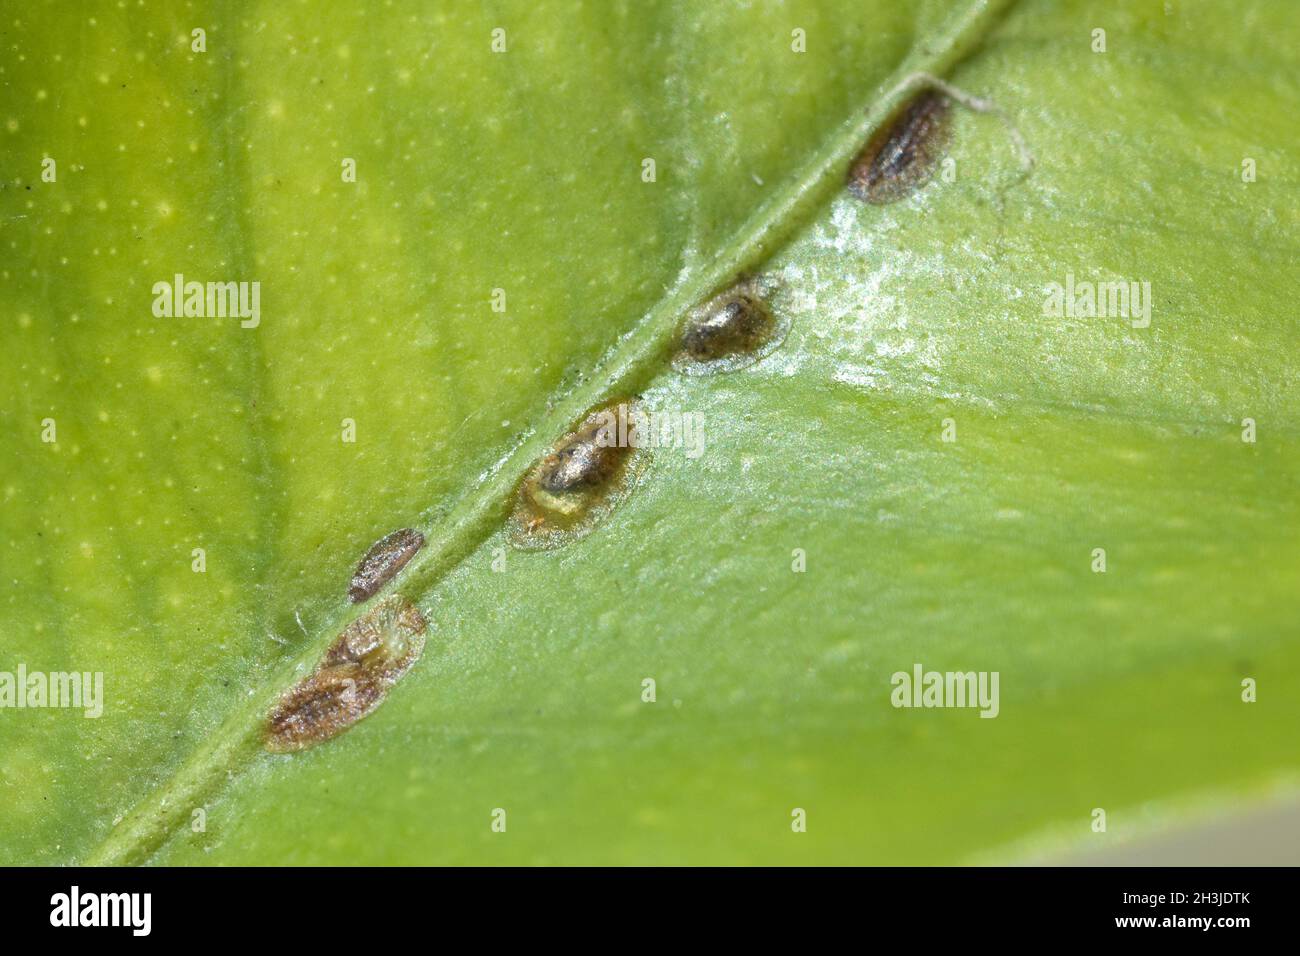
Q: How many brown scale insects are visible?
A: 6